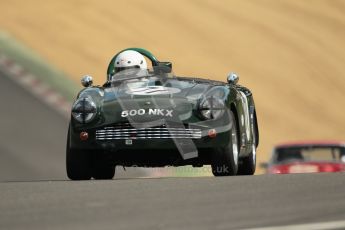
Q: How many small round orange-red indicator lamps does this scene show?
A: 2